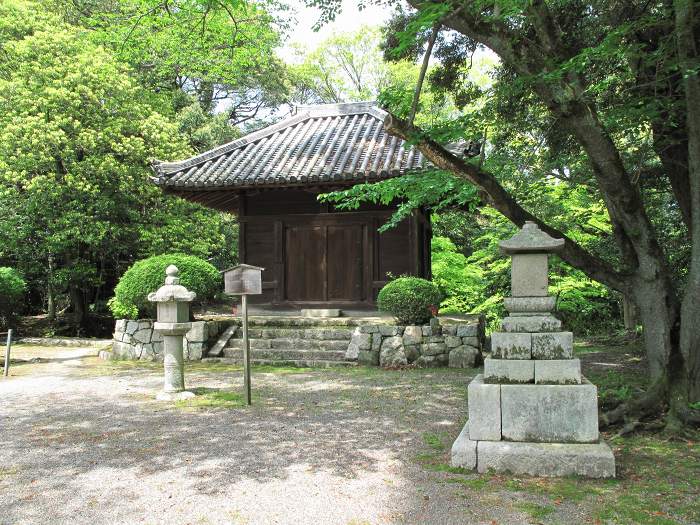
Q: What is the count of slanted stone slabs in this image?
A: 2